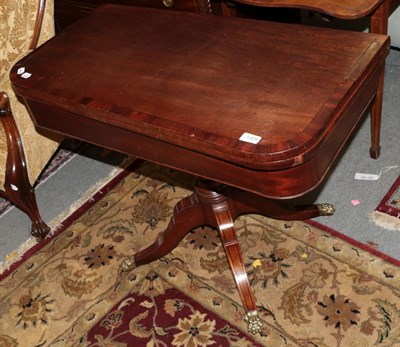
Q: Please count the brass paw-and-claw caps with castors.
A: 3